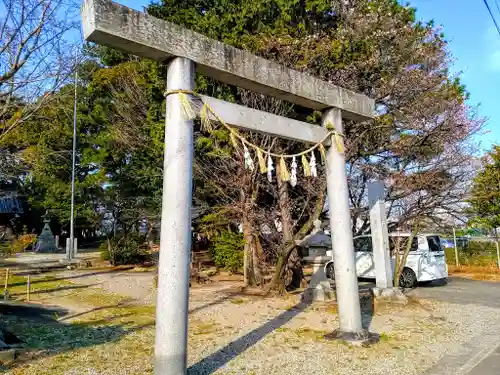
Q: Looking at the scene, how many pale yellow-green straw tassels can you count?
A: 8